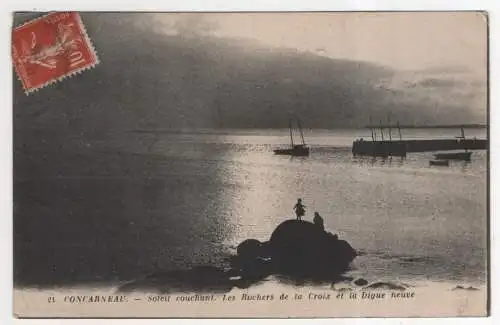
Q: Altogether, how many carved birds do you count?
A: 0